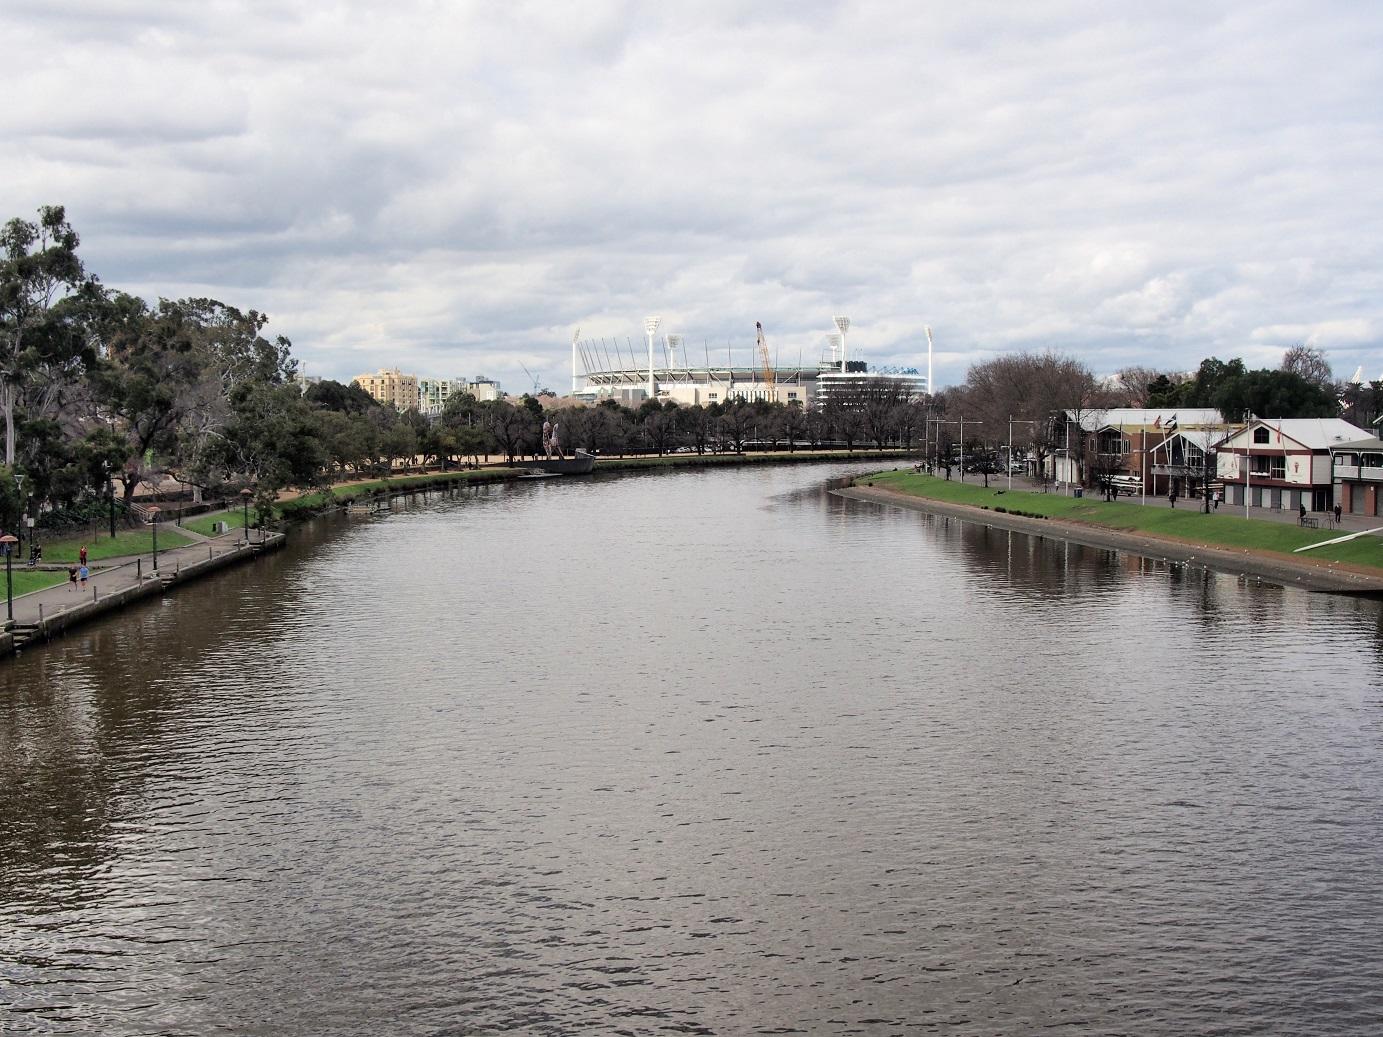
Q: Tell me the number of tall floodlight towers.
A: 6